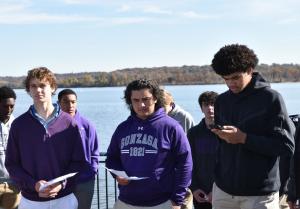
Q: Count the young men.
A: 7